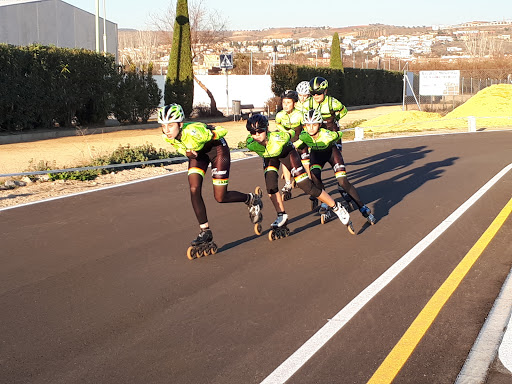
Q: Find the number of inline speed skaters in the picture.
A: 6